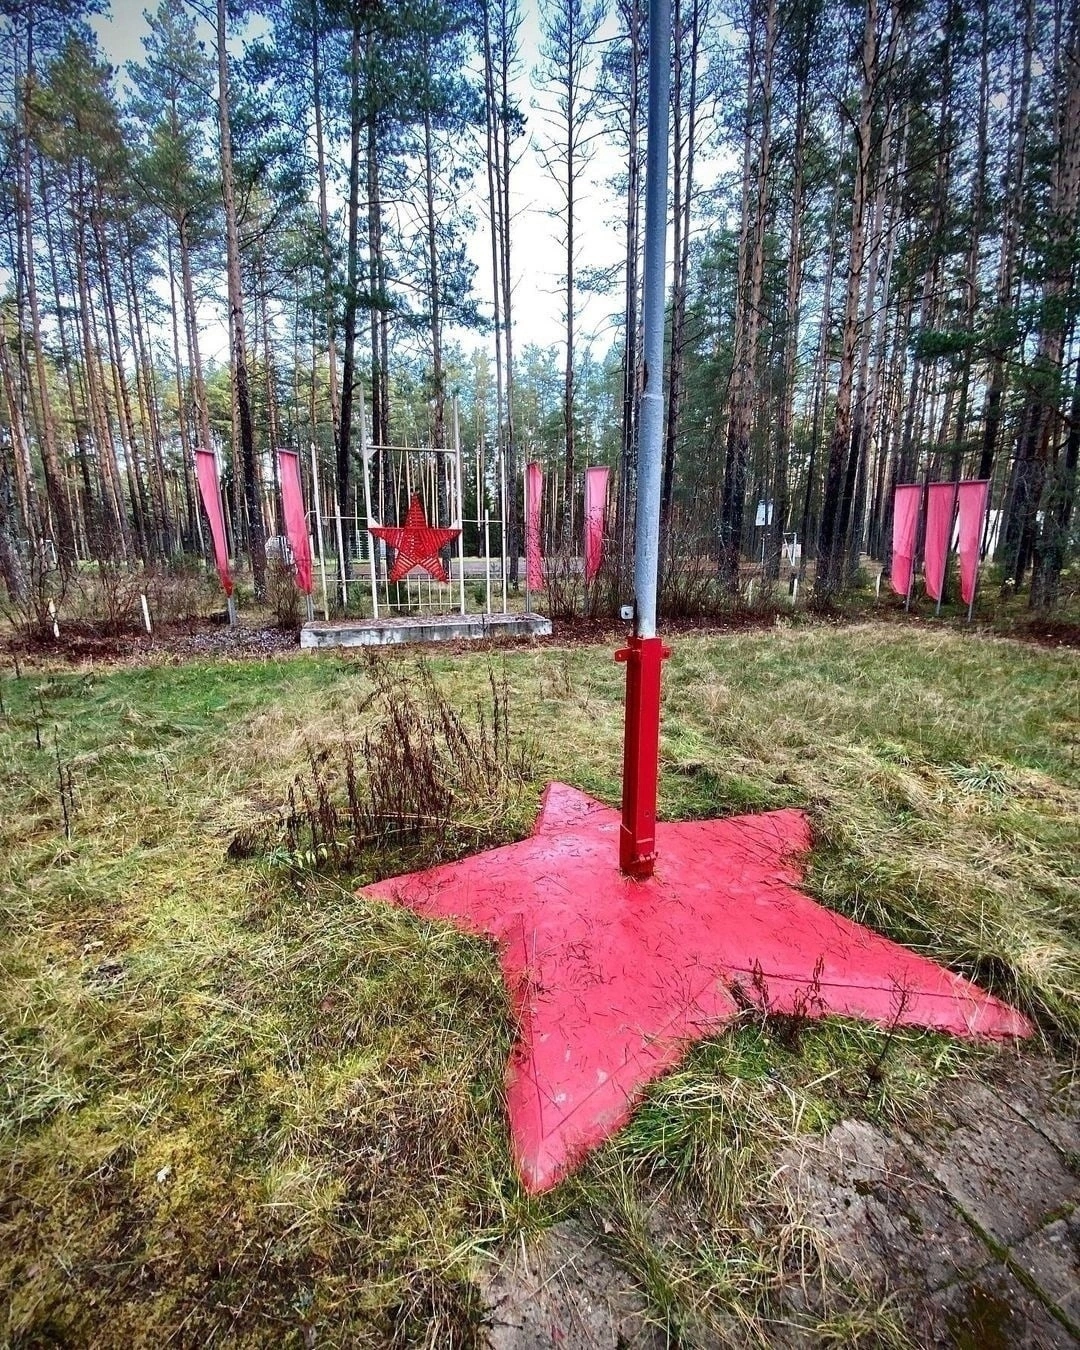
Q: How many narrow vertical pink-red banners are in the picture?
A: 7